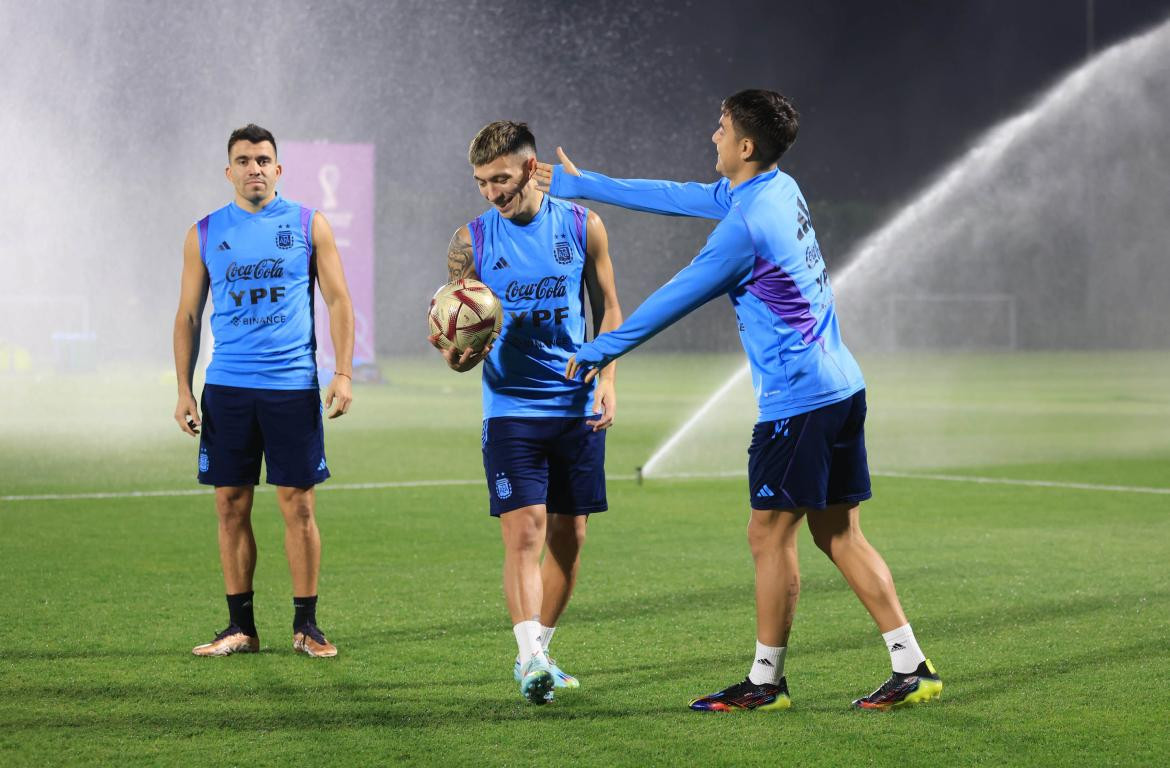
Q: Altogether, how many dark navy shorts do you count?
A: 3